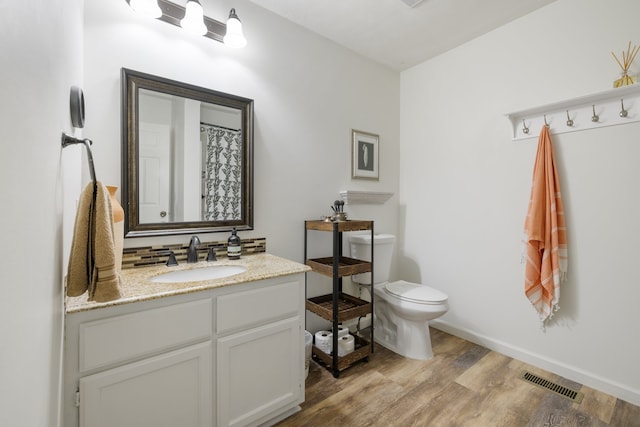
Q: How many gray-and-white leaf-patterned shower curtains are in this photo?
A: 1